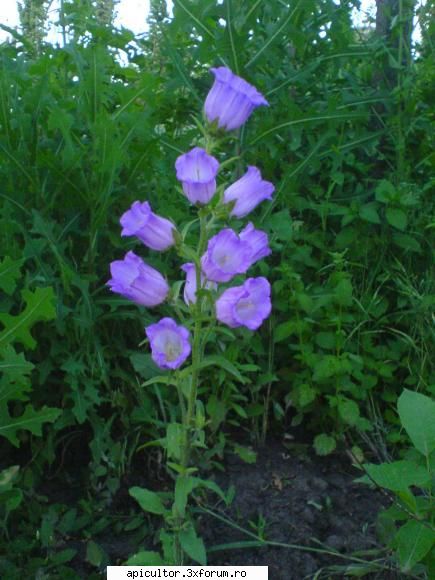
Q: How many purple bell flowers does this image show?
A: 10